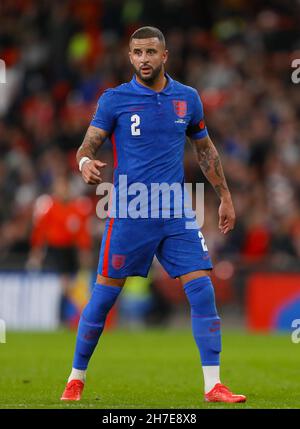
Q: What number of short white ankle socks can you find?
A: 2